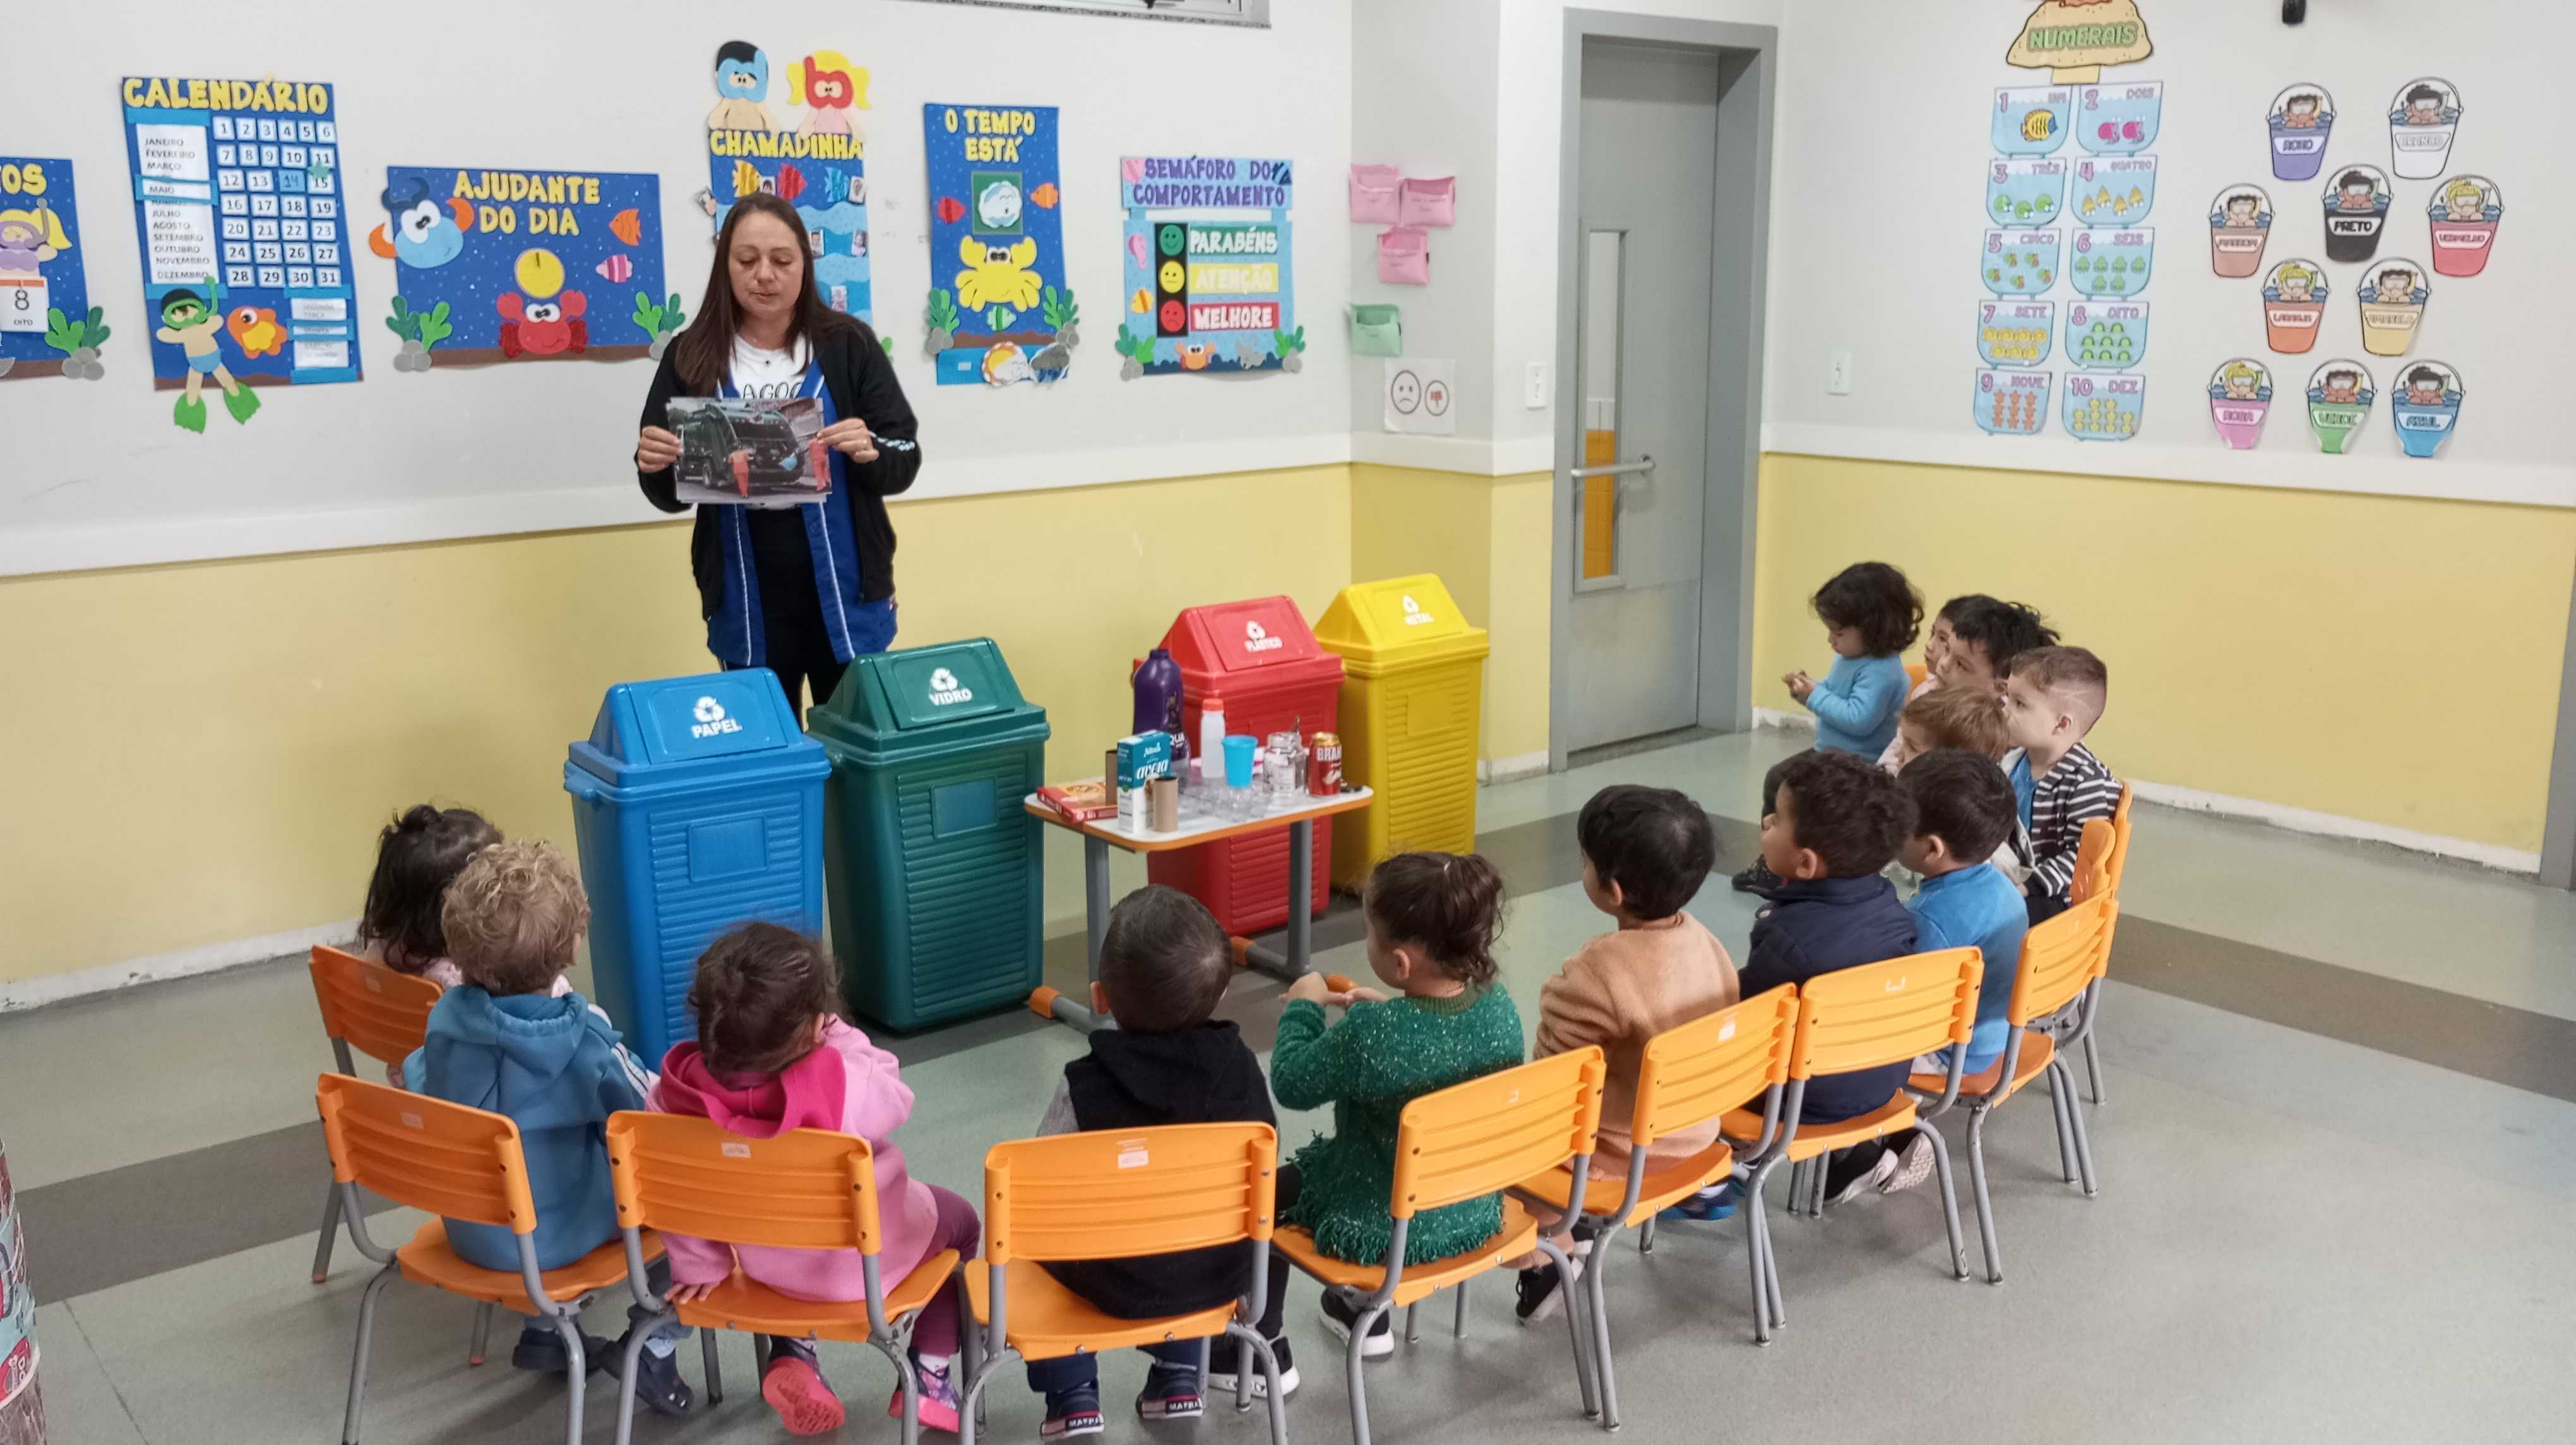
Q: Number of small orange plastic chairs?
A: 11